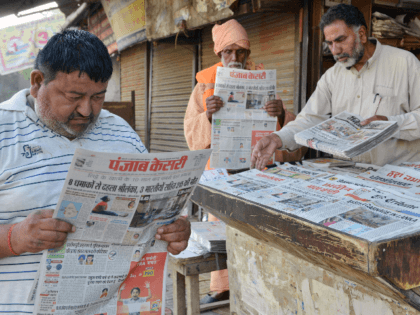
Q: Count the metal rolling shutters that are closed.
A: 3